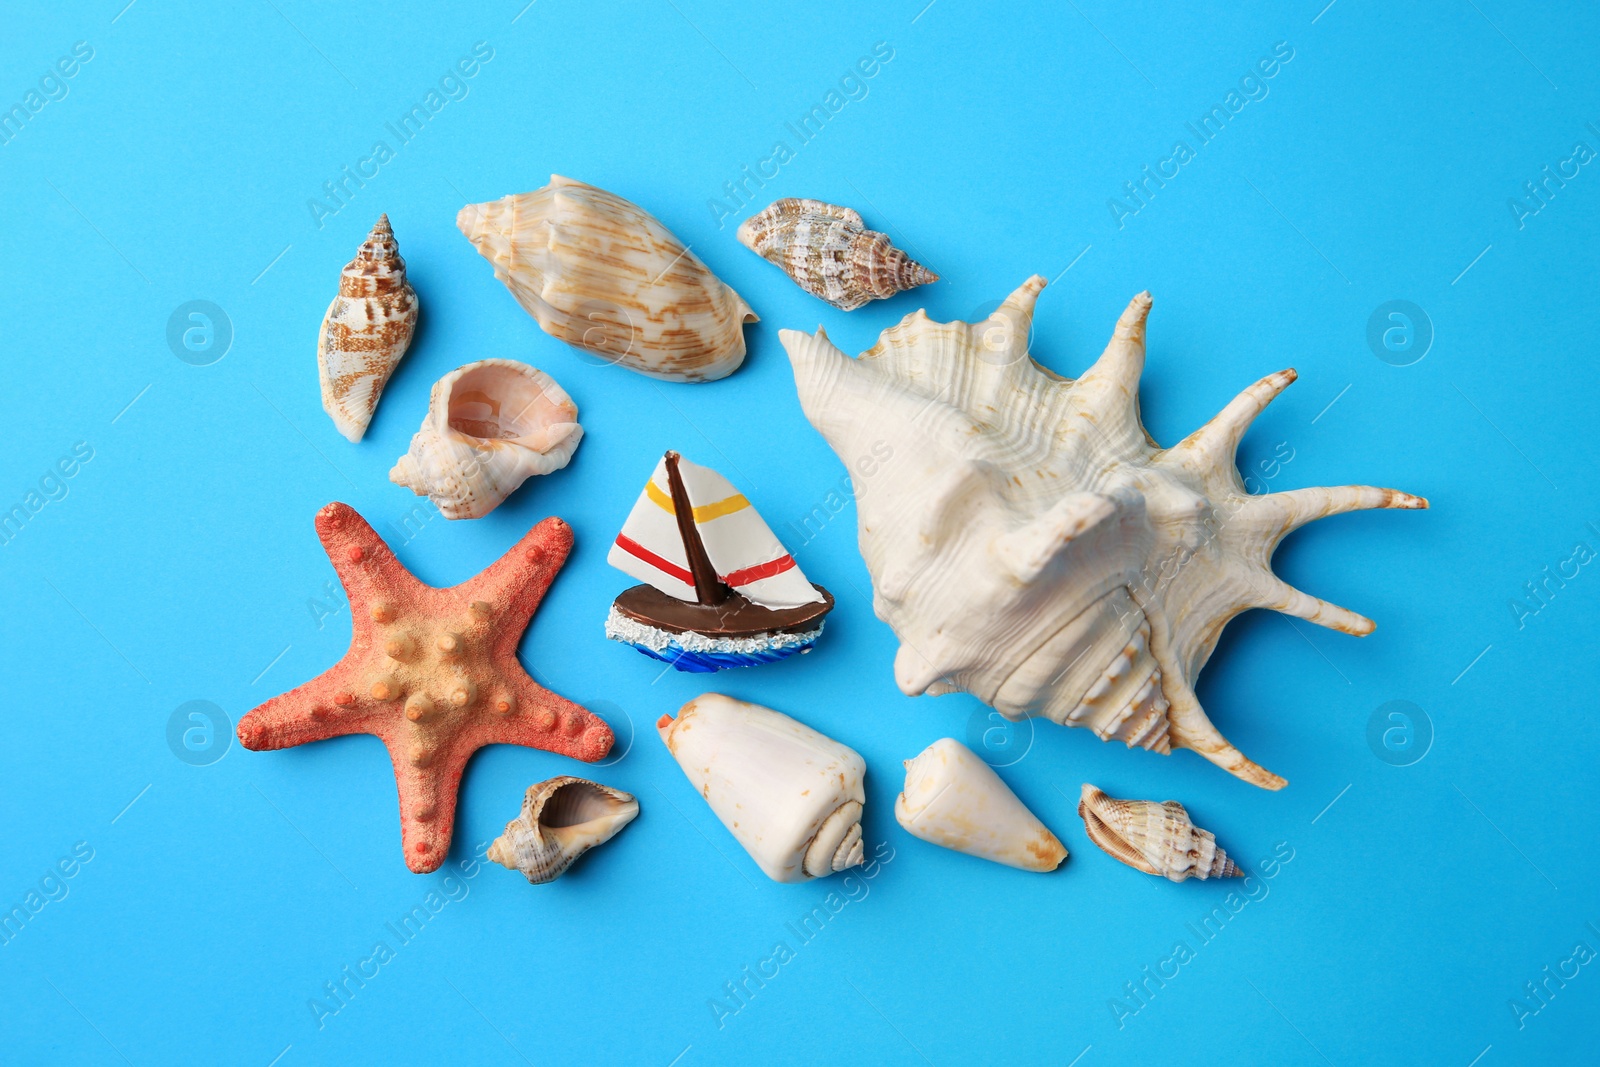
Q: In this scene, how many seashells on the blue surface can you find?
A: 9